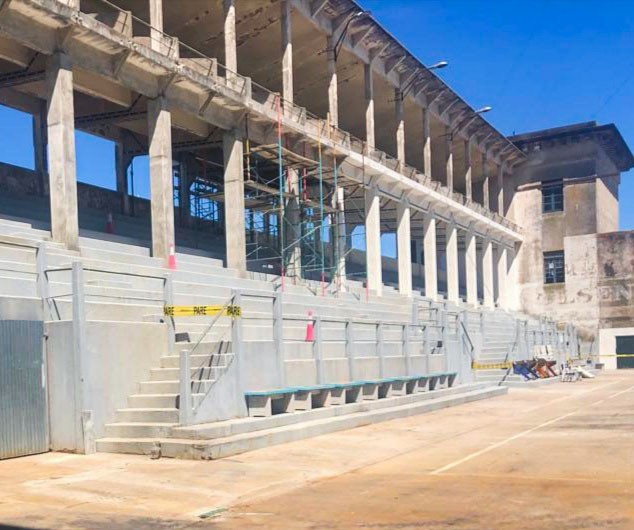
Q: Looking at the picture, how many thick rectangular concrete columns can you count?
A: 12